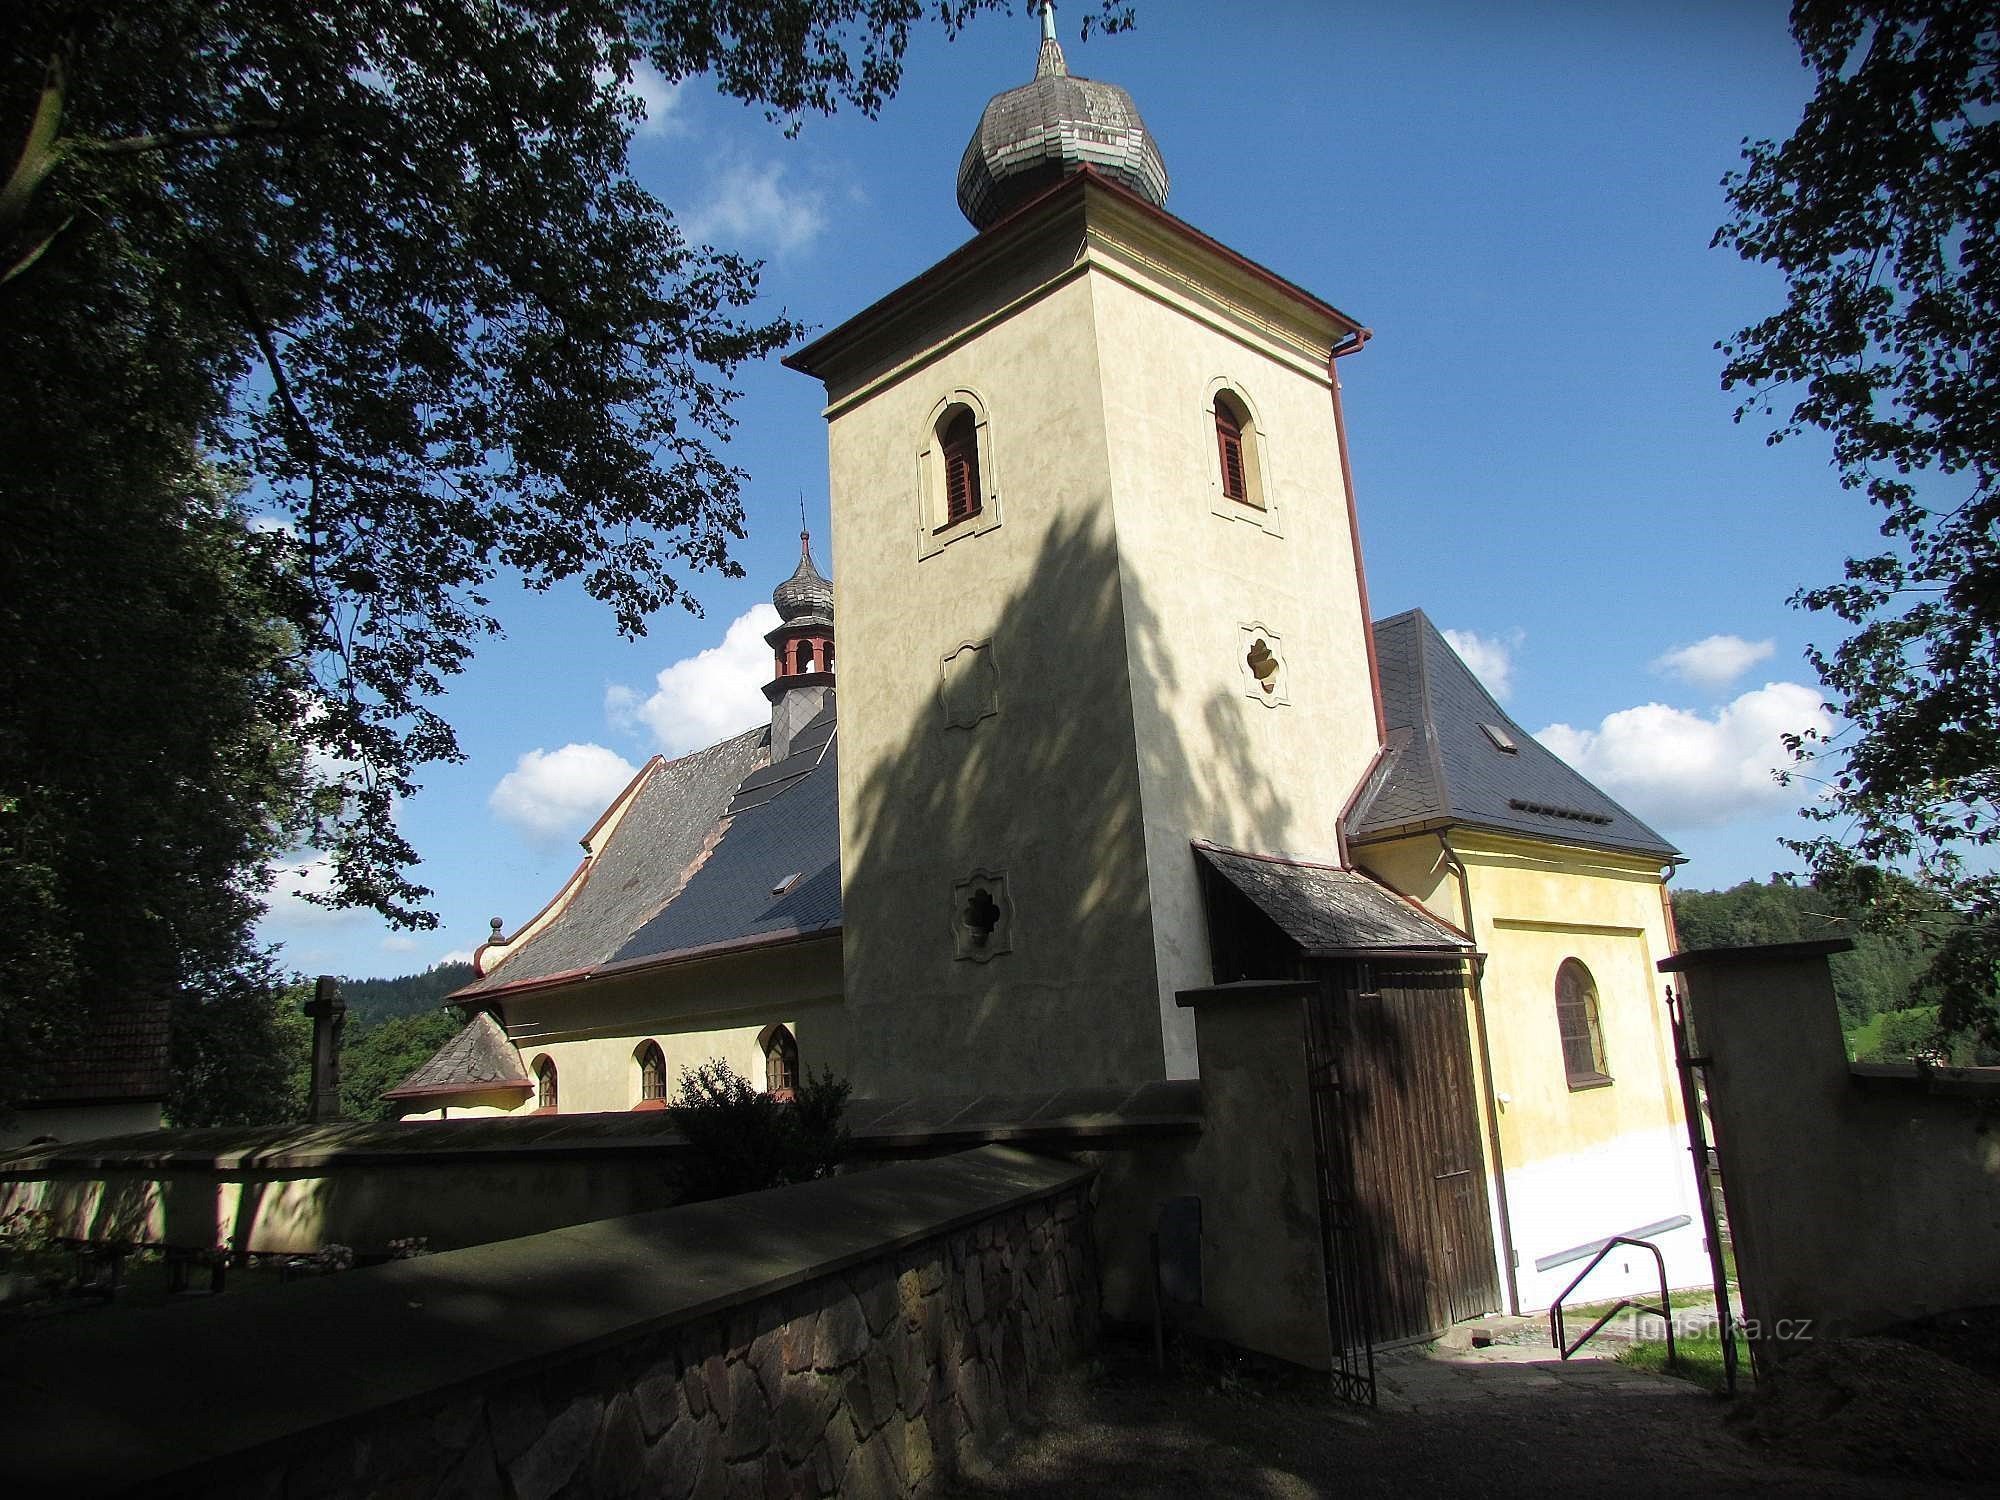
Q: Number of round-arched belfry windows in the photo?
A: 2